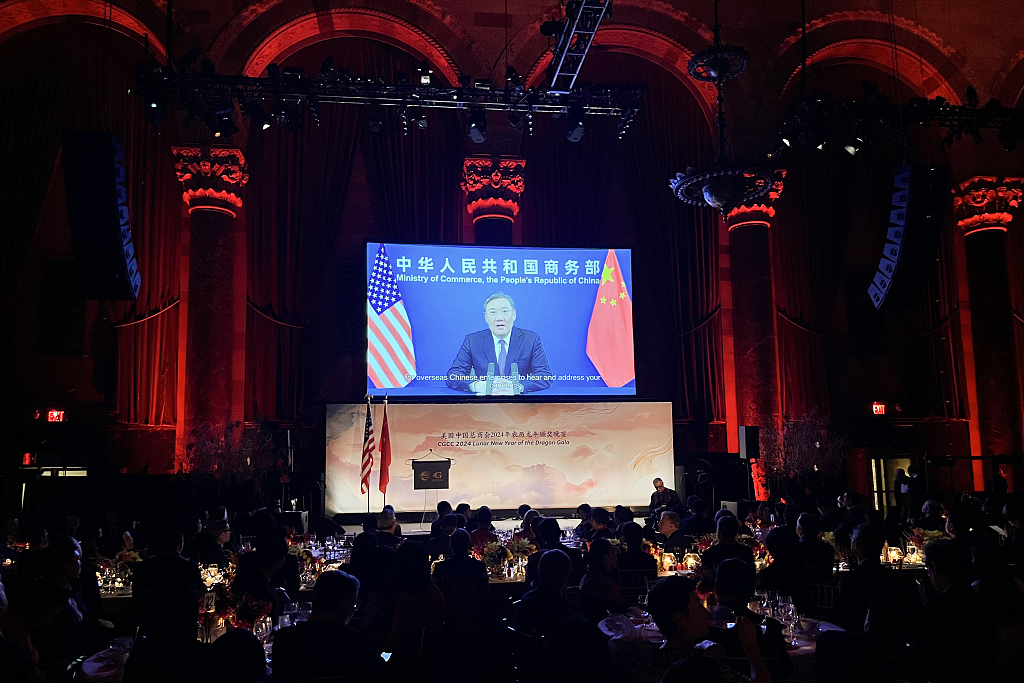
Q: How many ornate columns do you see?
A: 4